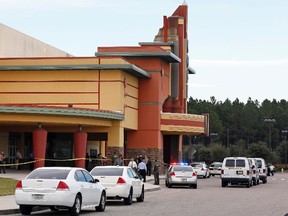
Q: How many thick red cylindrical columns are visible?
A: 2